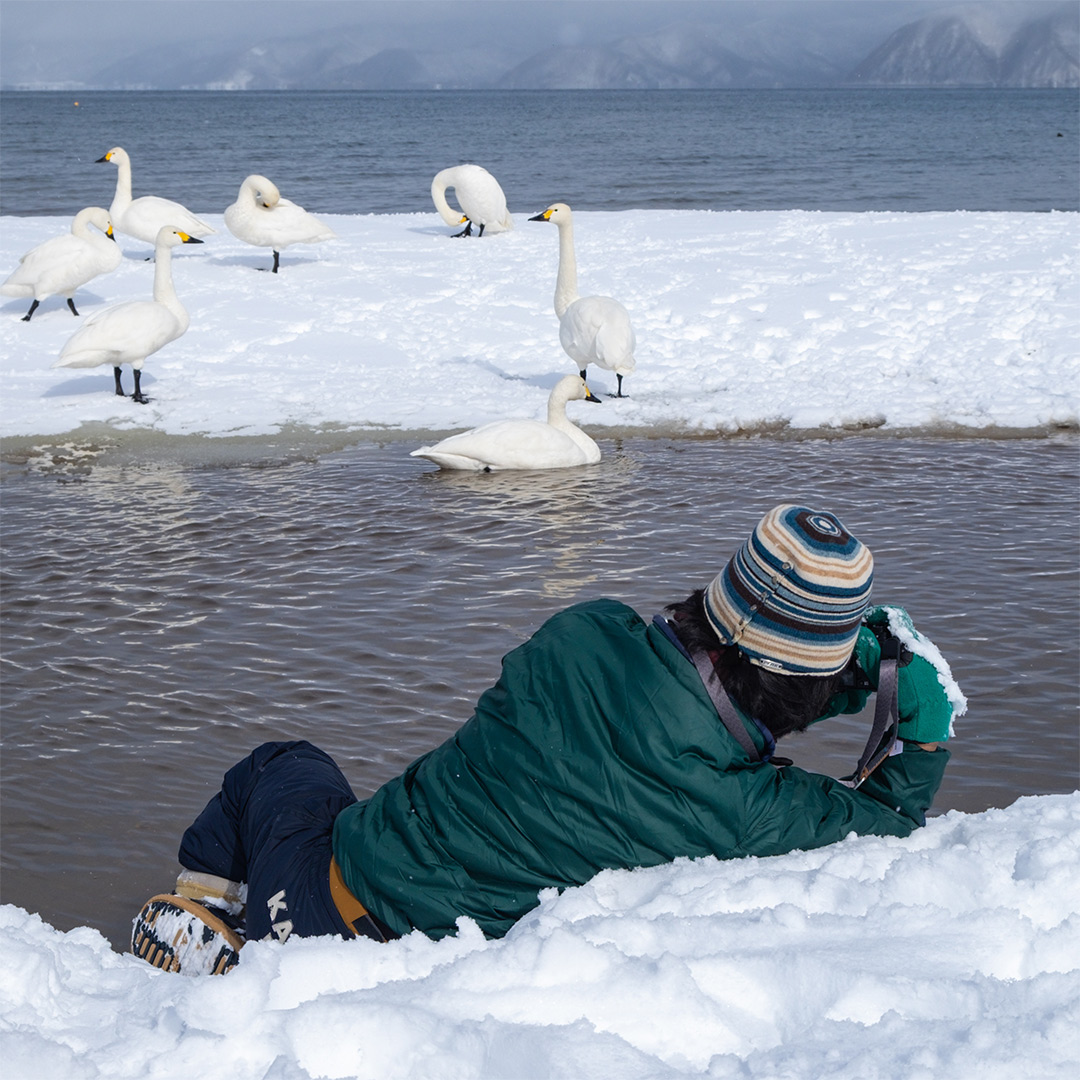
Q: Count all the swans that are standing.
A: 6